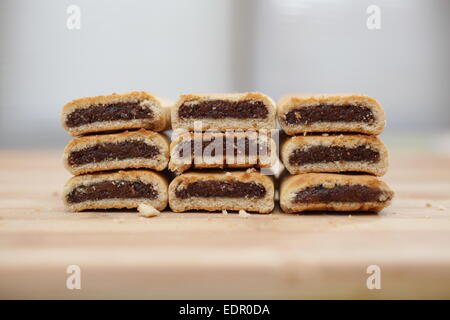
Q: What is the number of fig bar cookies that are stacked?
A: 9